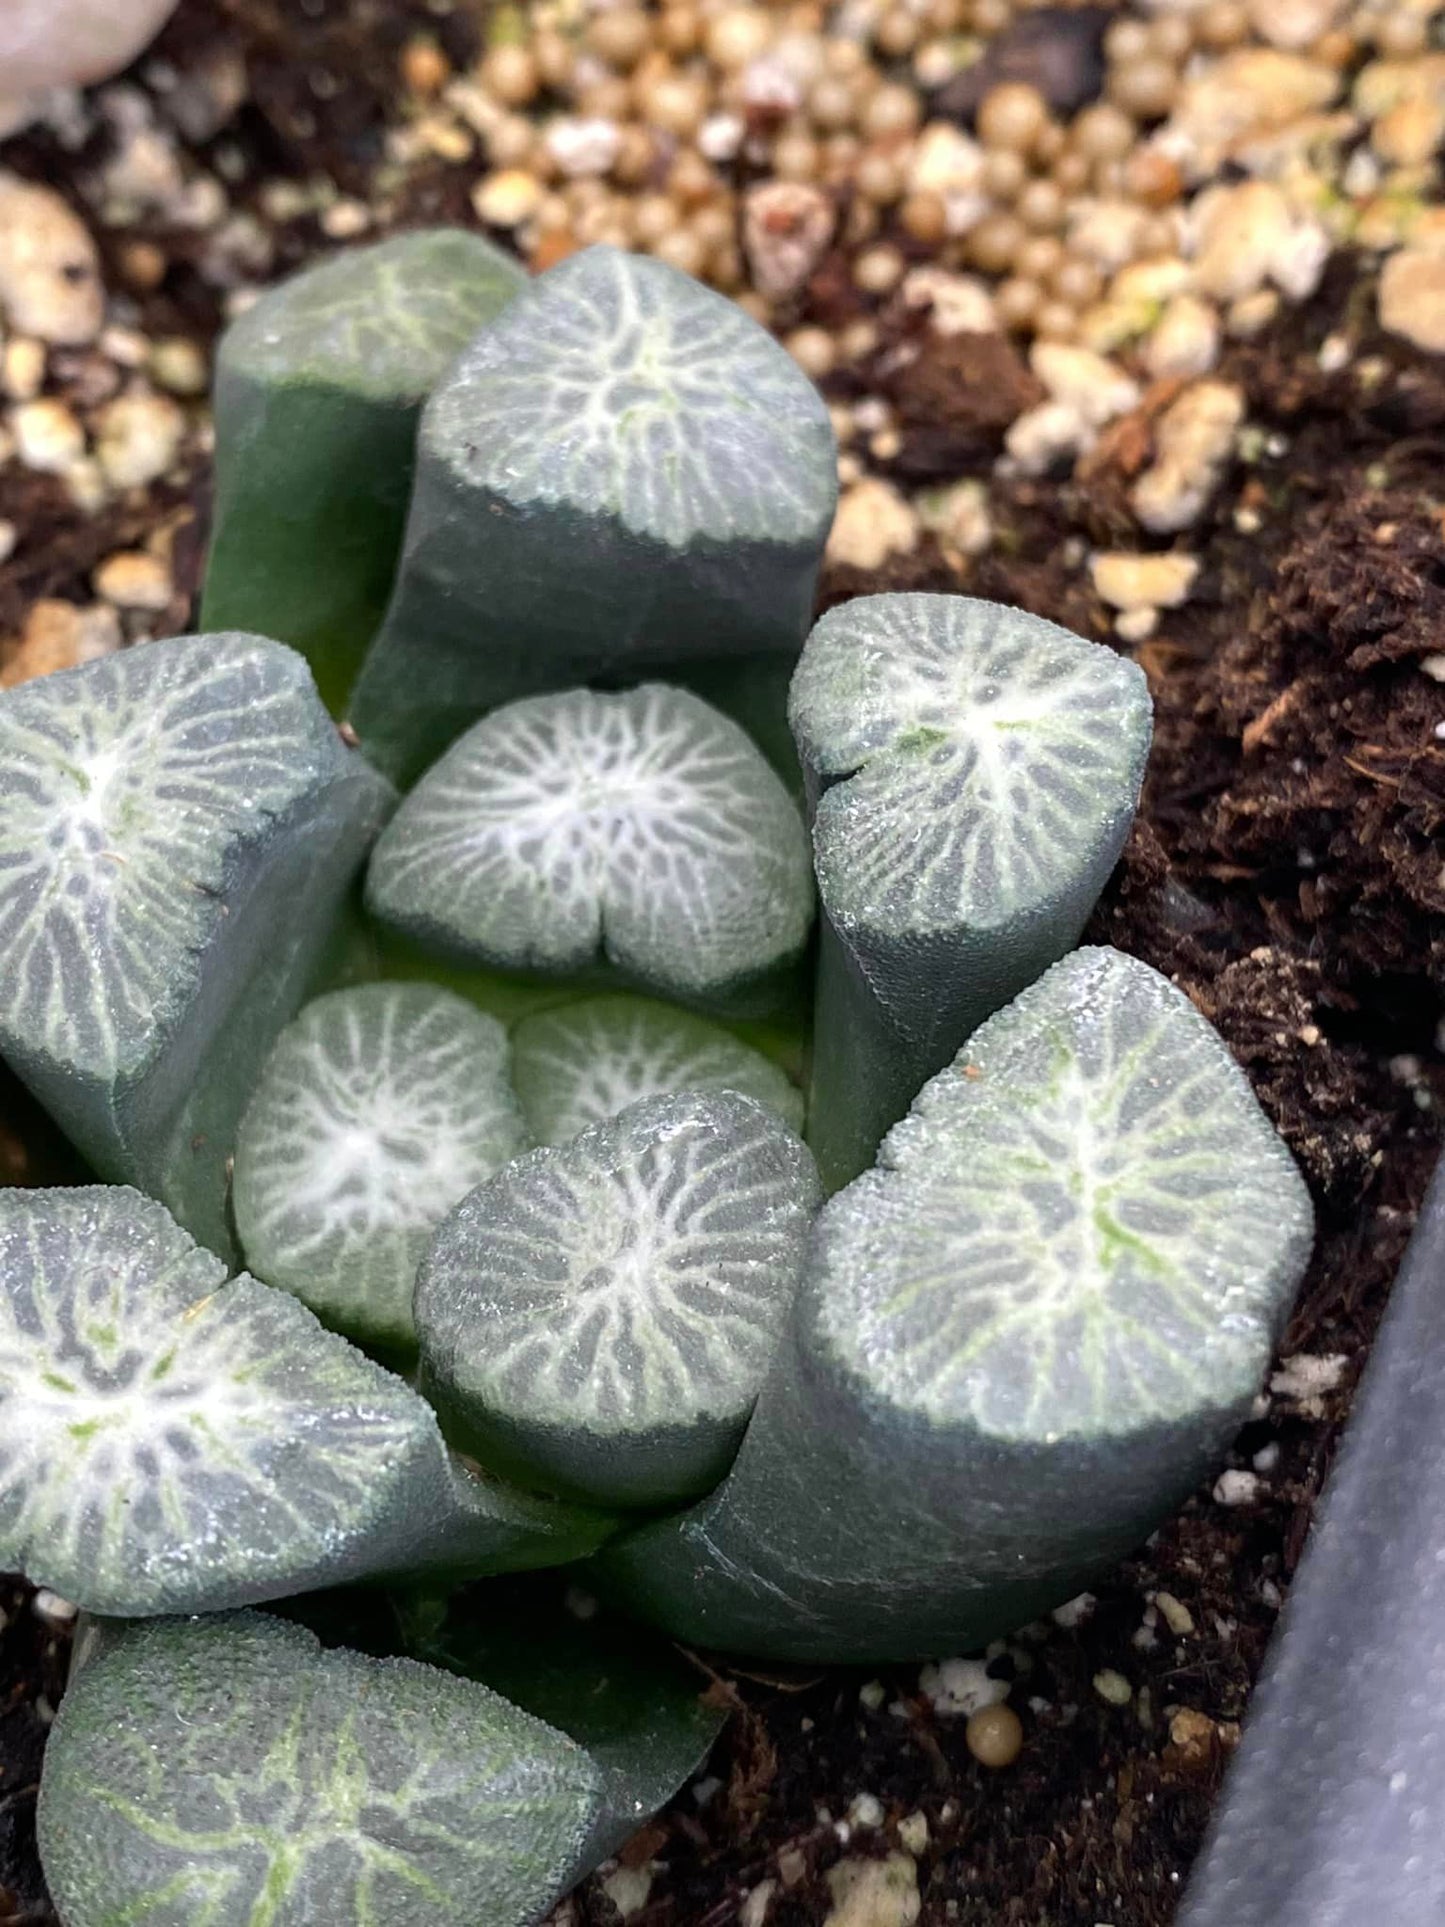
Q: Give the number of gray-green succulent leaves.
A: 11